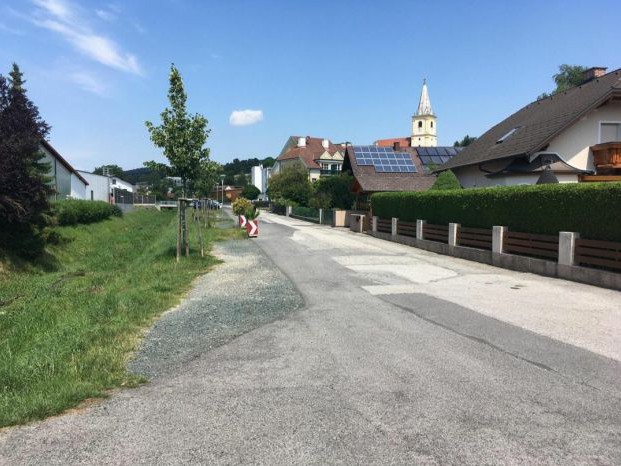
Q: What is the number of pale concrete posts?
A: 6